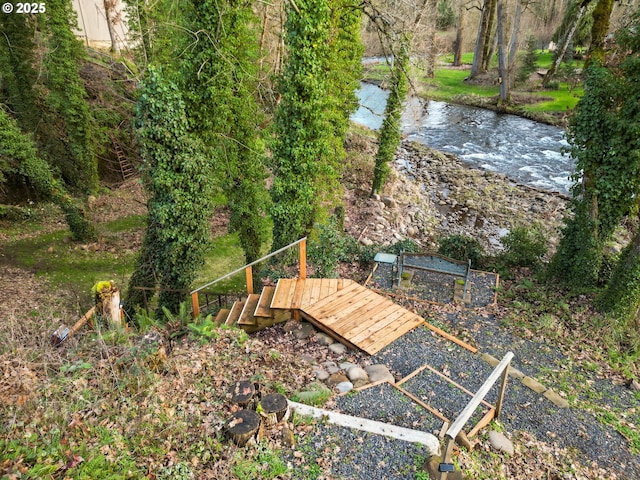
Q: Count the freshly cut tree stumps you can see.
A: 3